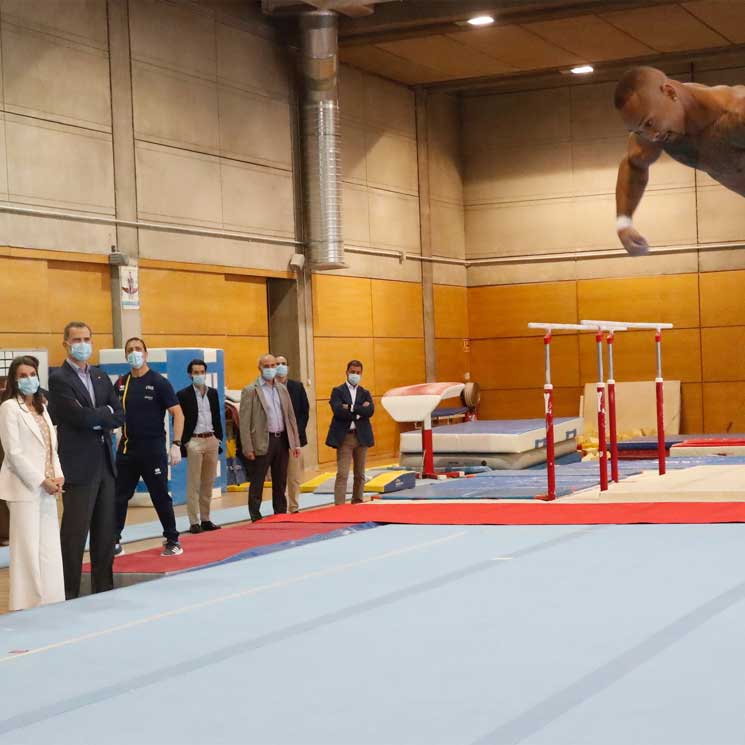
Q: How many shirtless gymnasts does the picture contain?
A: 1